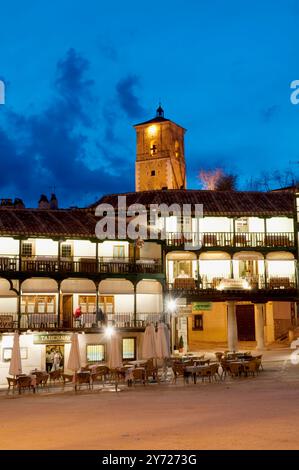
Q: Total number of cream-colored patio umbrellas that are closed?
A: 5